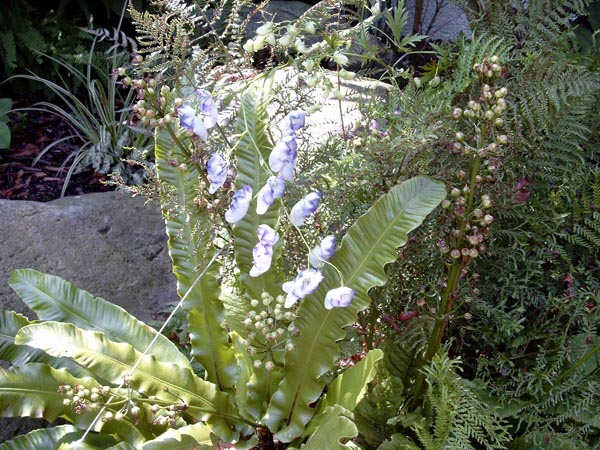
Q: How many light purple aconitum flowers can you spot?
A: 12